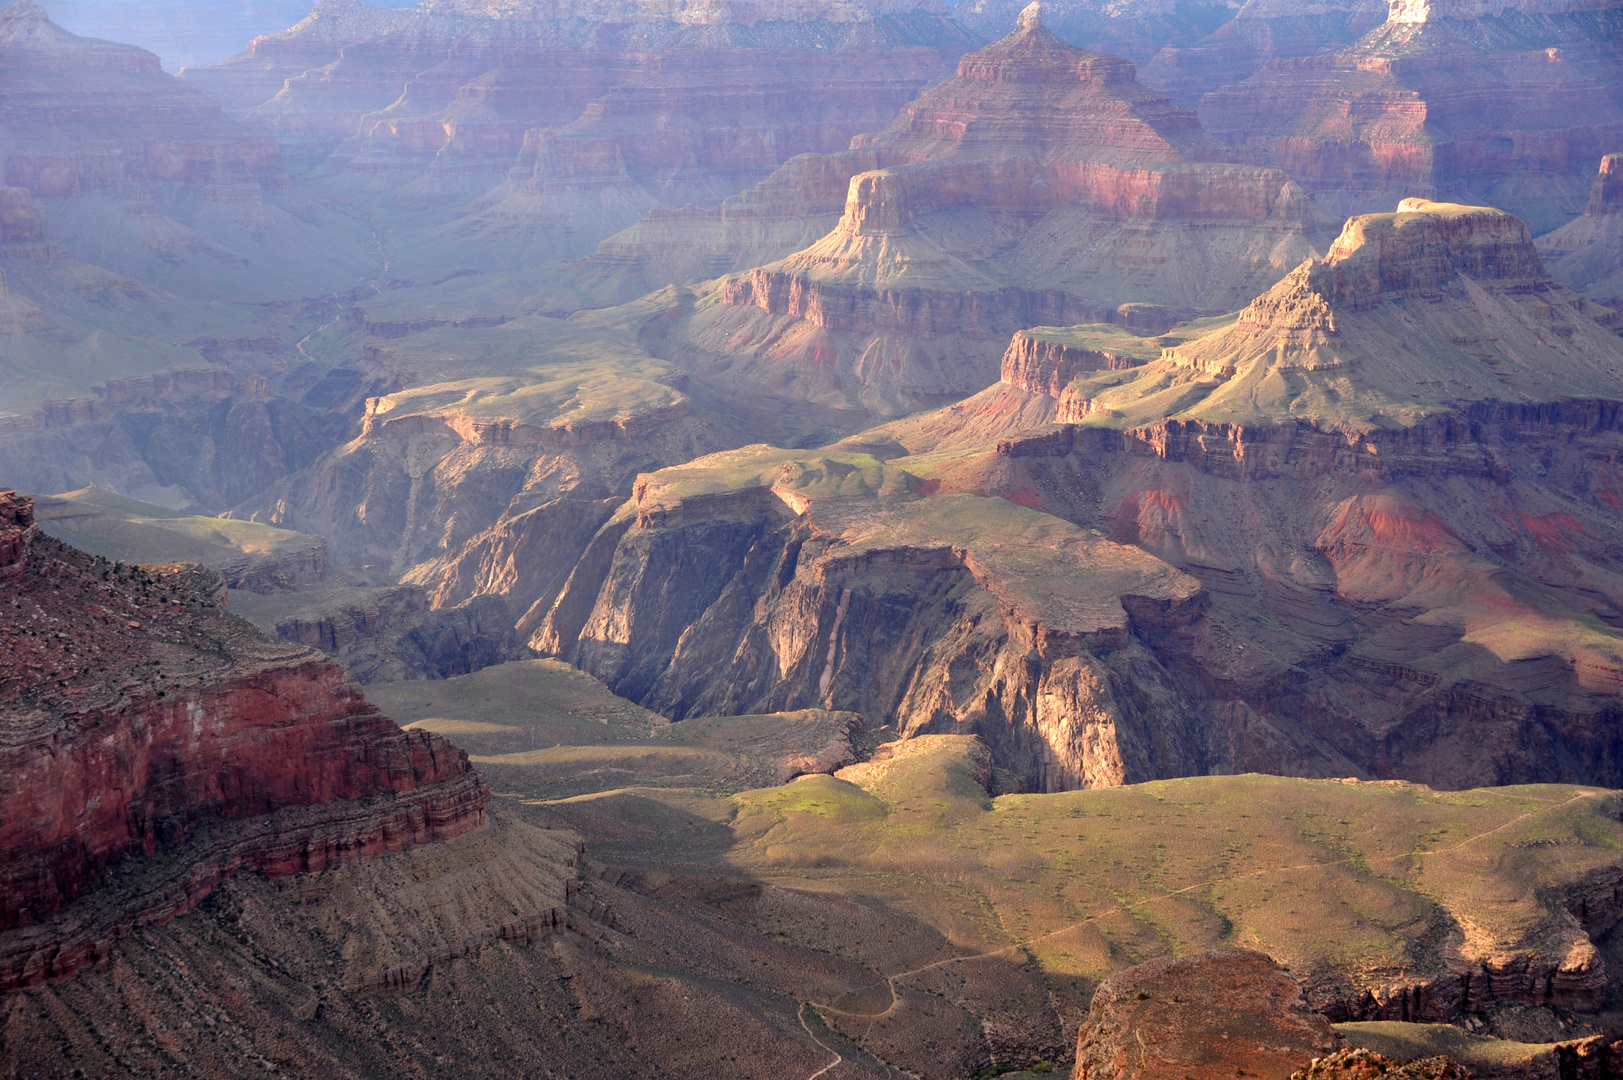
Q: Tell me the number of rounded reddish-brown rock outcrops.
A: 1